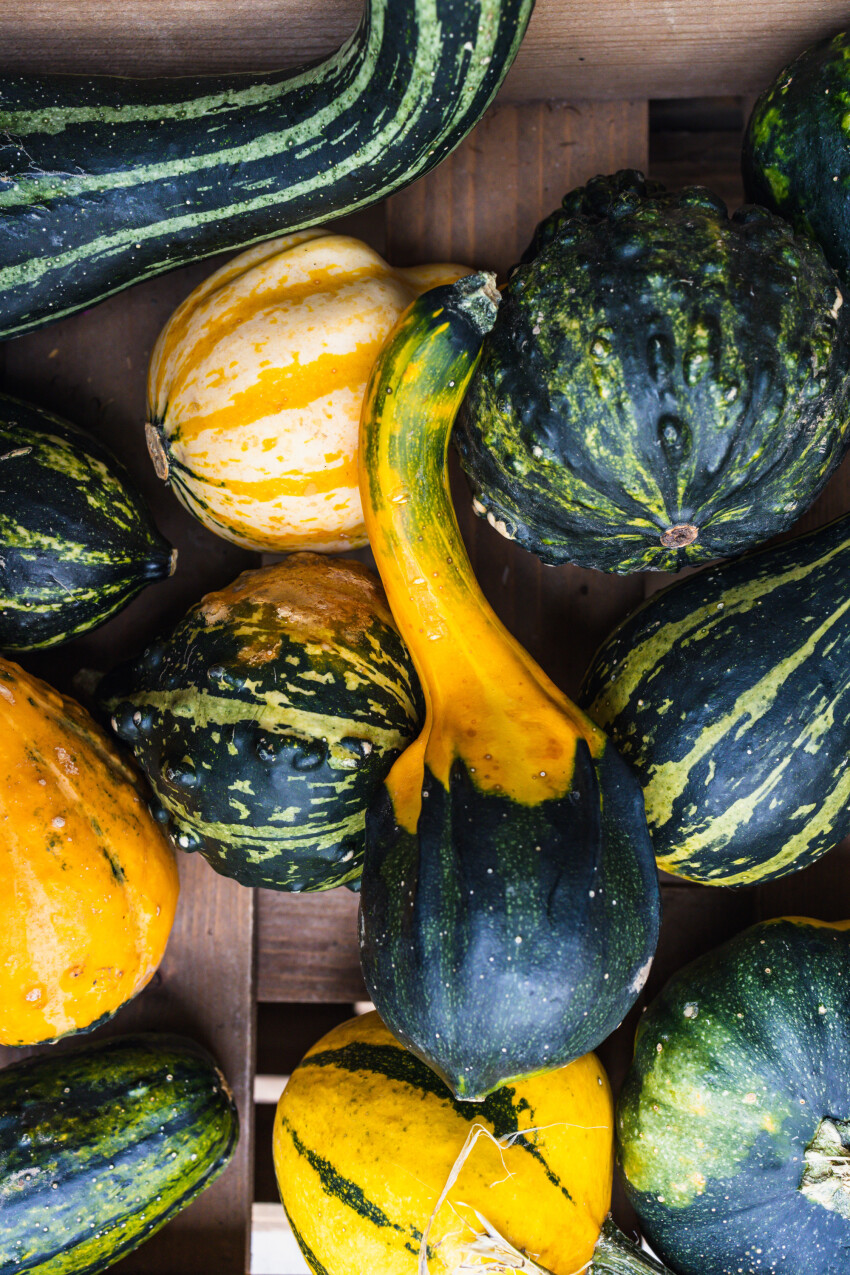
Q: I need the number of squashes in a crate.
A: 12